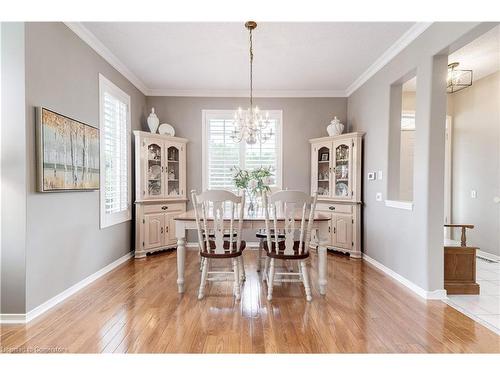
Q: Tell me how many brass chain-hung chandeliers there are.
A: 1